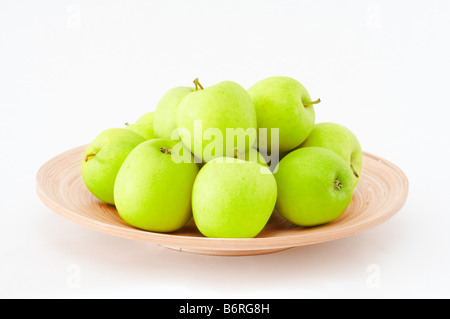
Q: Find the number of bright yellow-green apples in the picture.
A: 10